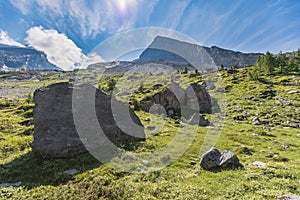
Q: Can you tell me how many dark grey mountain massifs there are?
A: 2